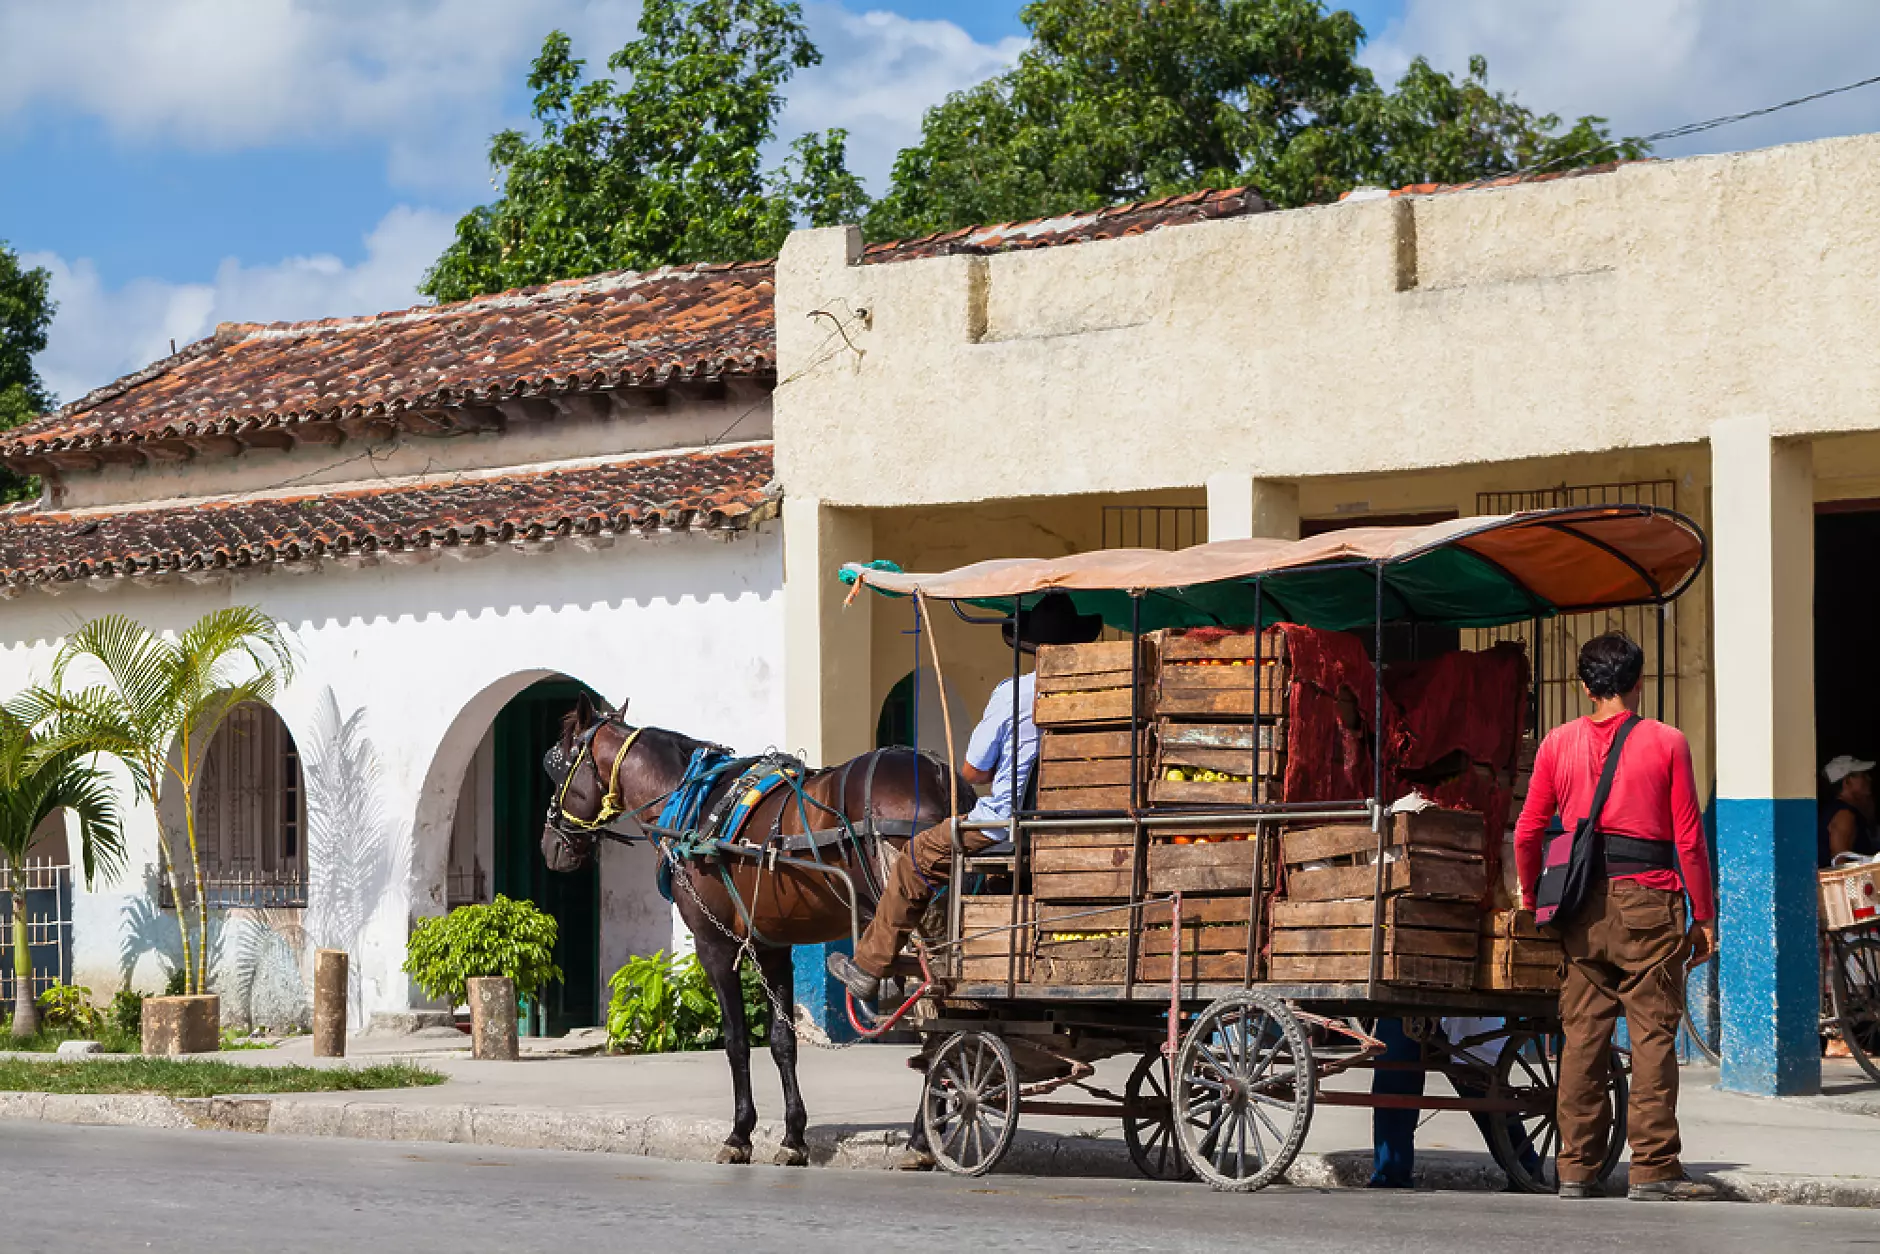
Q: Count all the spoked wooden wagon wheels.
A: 4